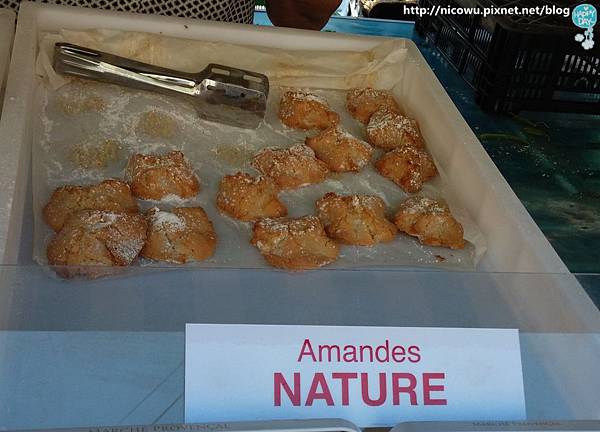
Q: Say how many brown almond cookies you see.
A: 14